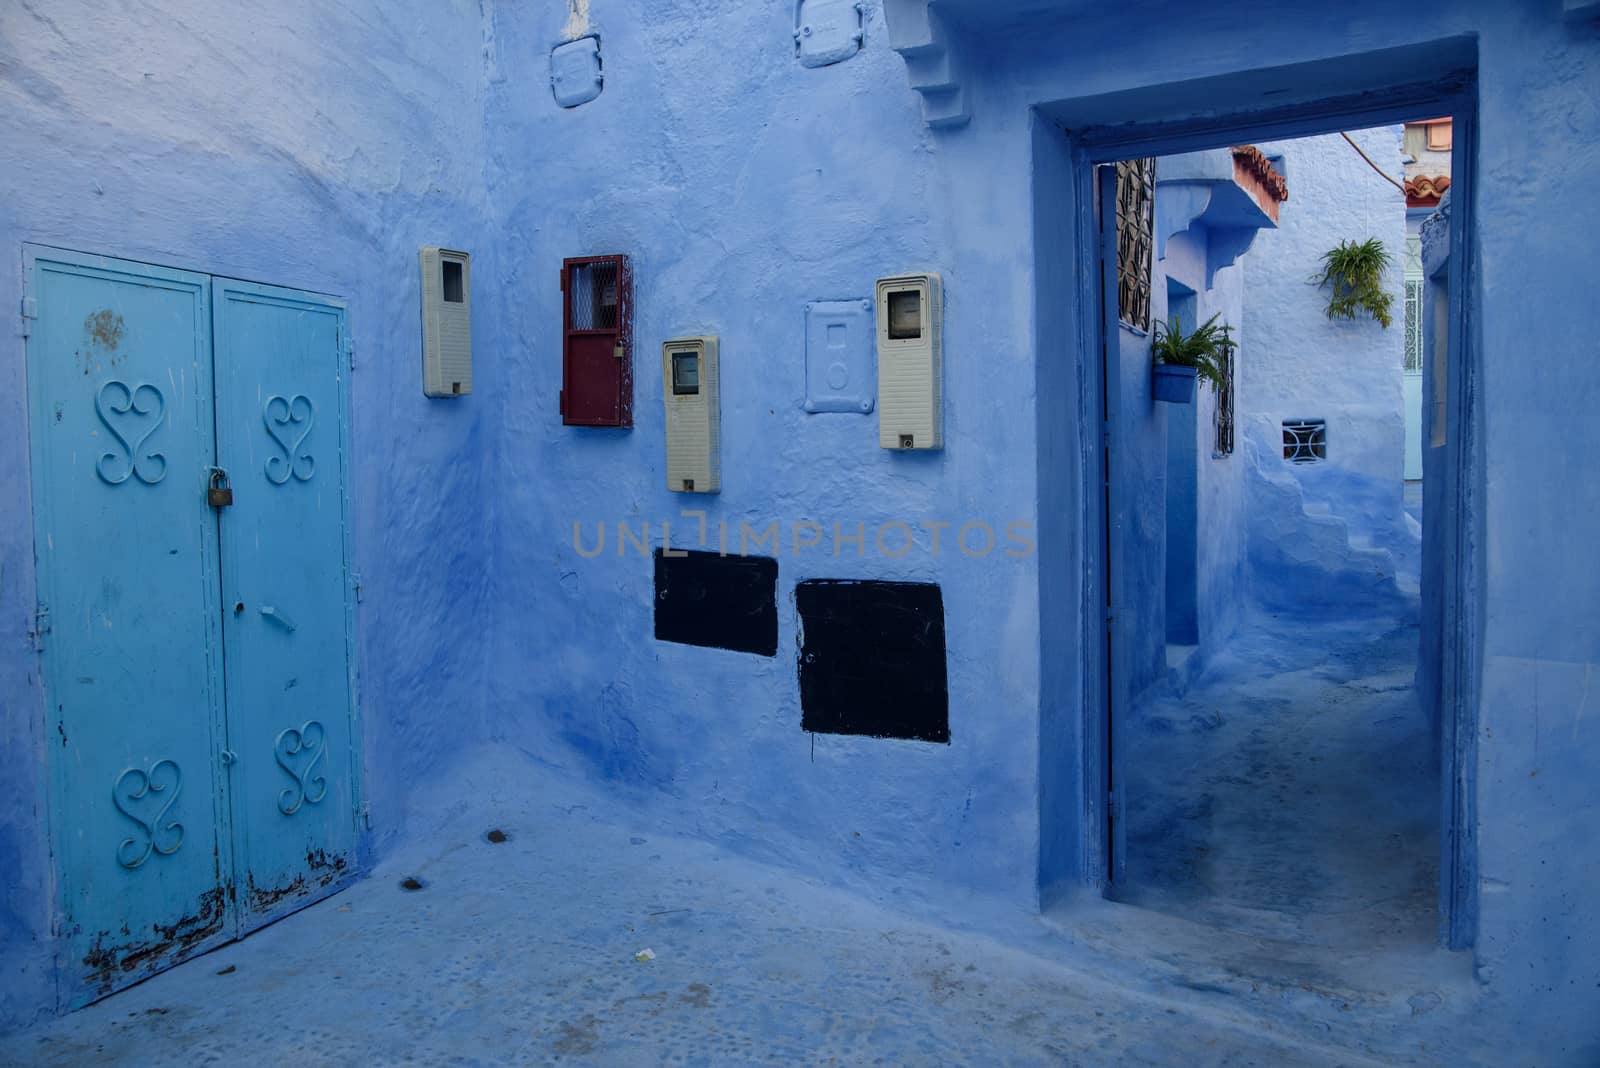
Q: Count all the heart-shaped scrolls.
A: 4